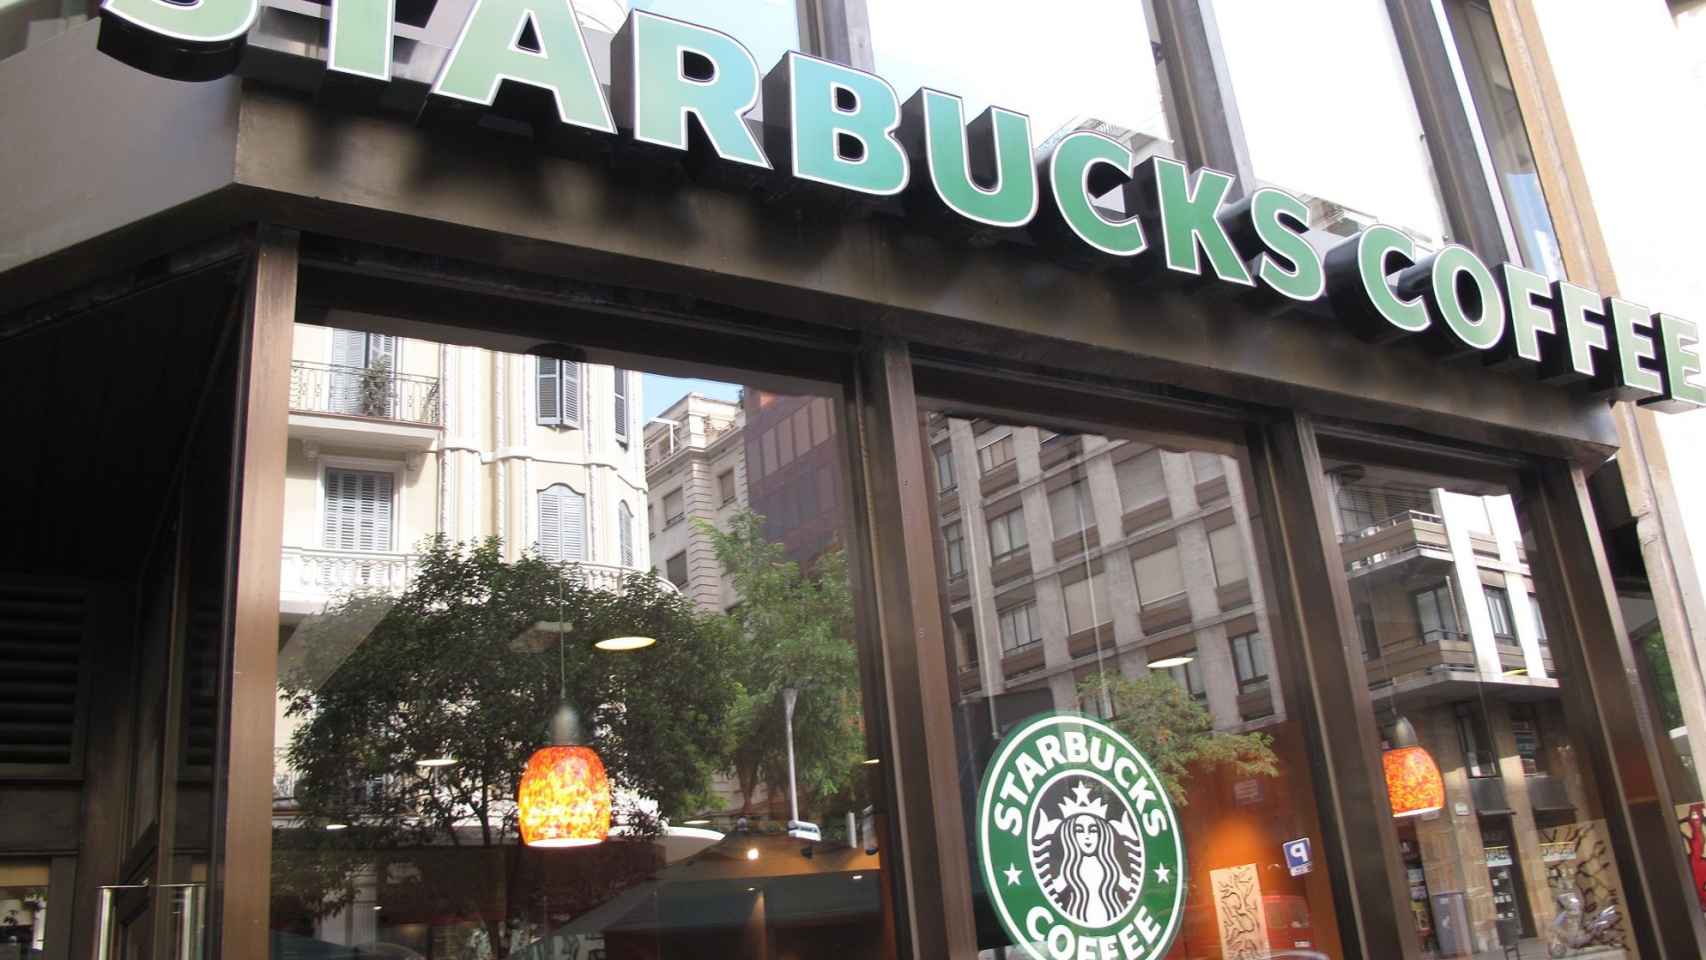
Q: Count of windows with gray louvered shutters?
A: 6